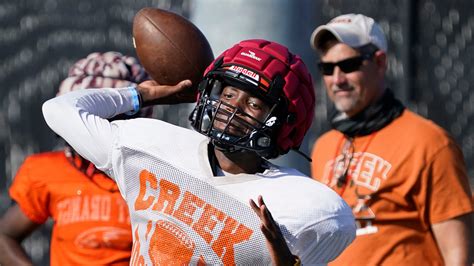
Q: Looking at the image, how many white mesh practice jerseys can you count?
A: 1